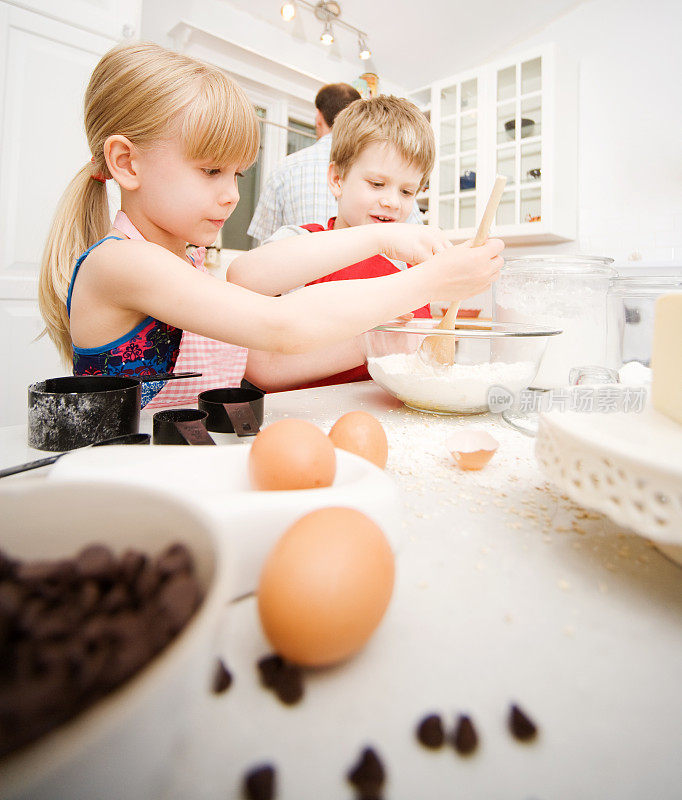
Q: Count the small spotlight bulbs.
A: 3